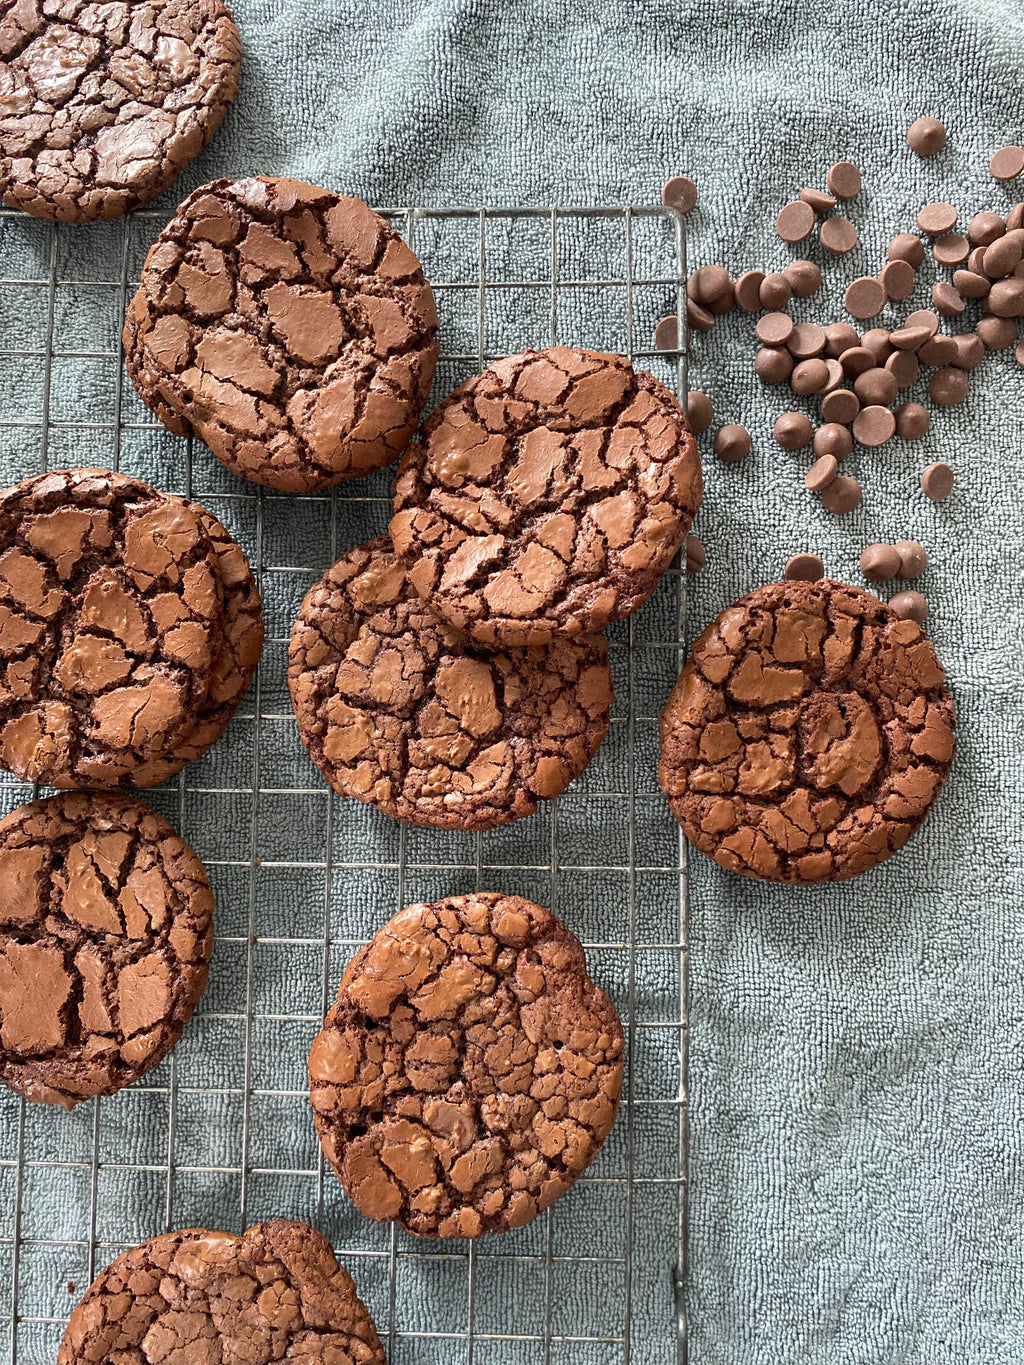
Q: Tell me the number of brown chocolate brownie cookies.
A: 10